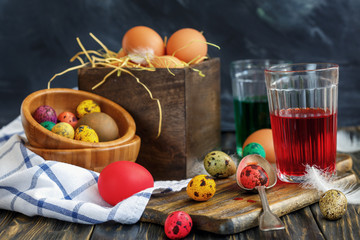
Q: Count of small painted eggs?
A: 12